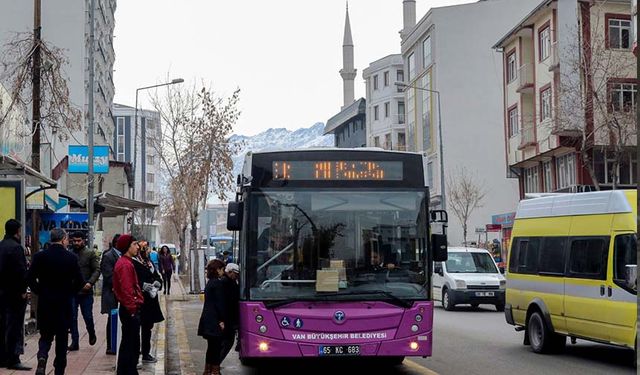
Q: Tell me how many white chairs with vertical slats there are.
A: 0